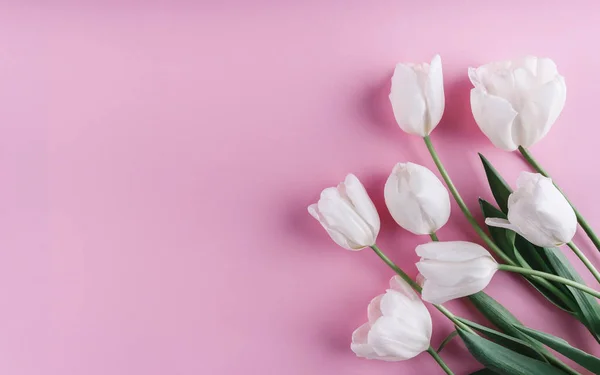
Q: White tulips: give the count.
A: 7